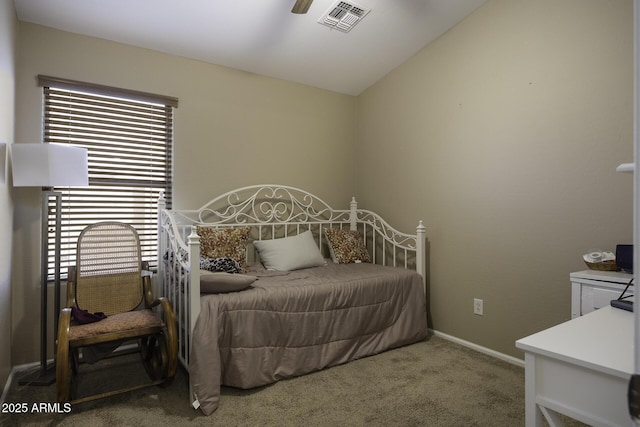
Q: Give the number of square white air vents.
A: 1